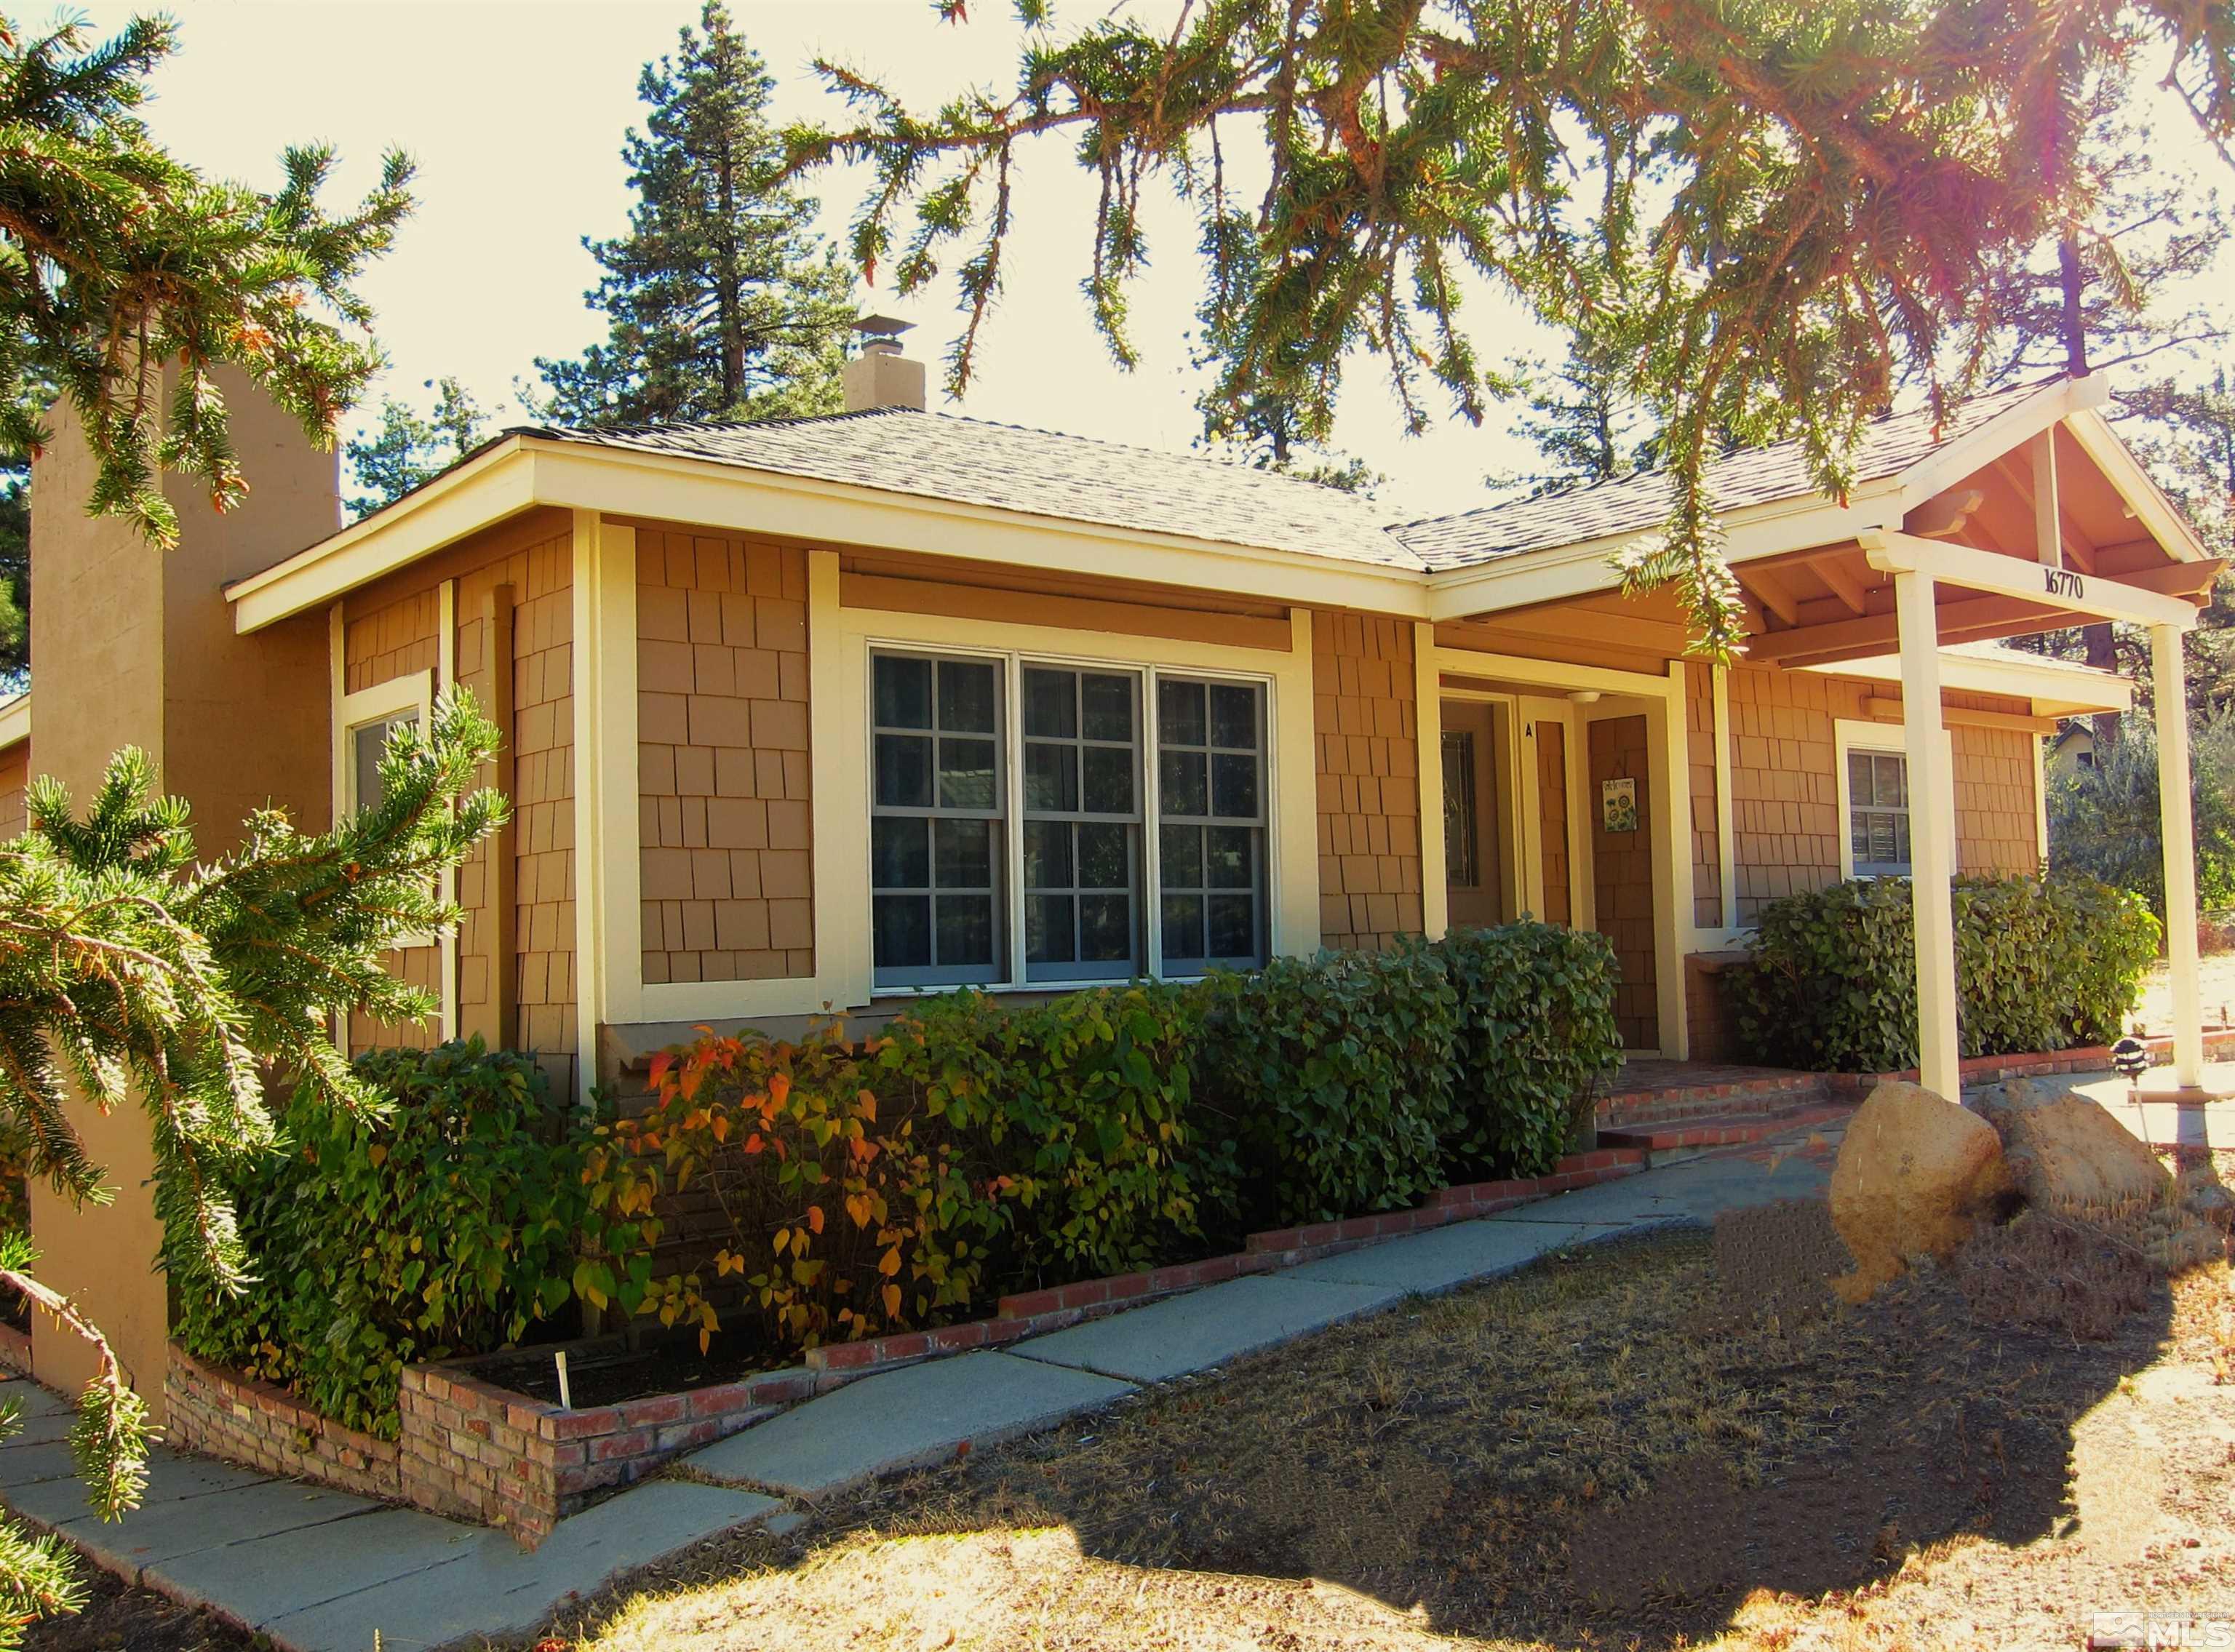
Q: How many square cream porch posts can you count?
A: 2